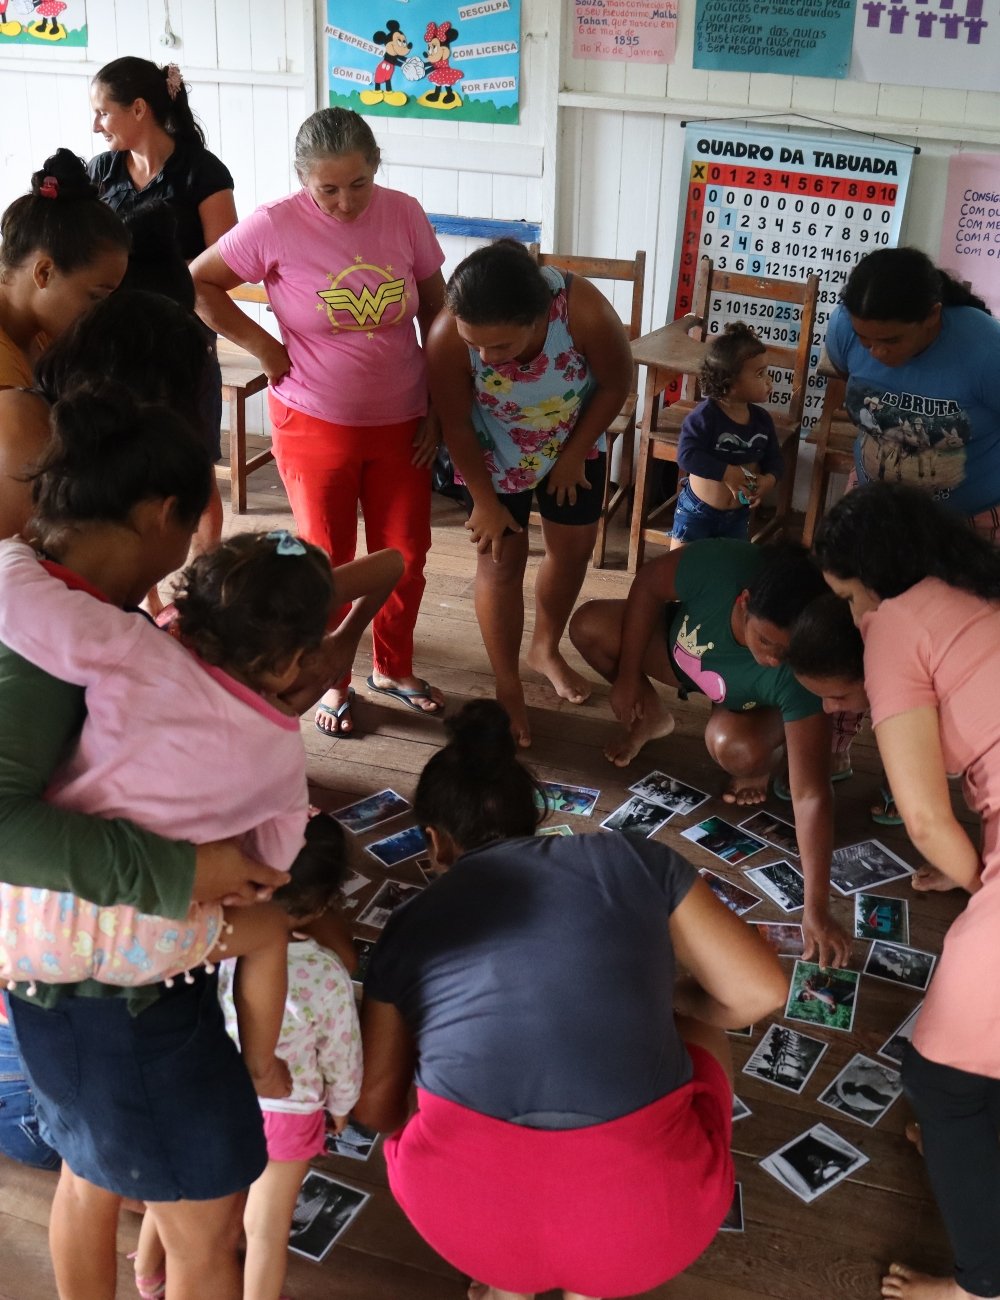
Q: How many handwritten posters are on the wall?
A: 3